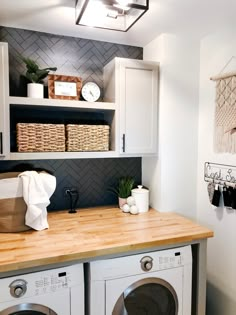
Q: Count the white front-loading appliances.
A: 2